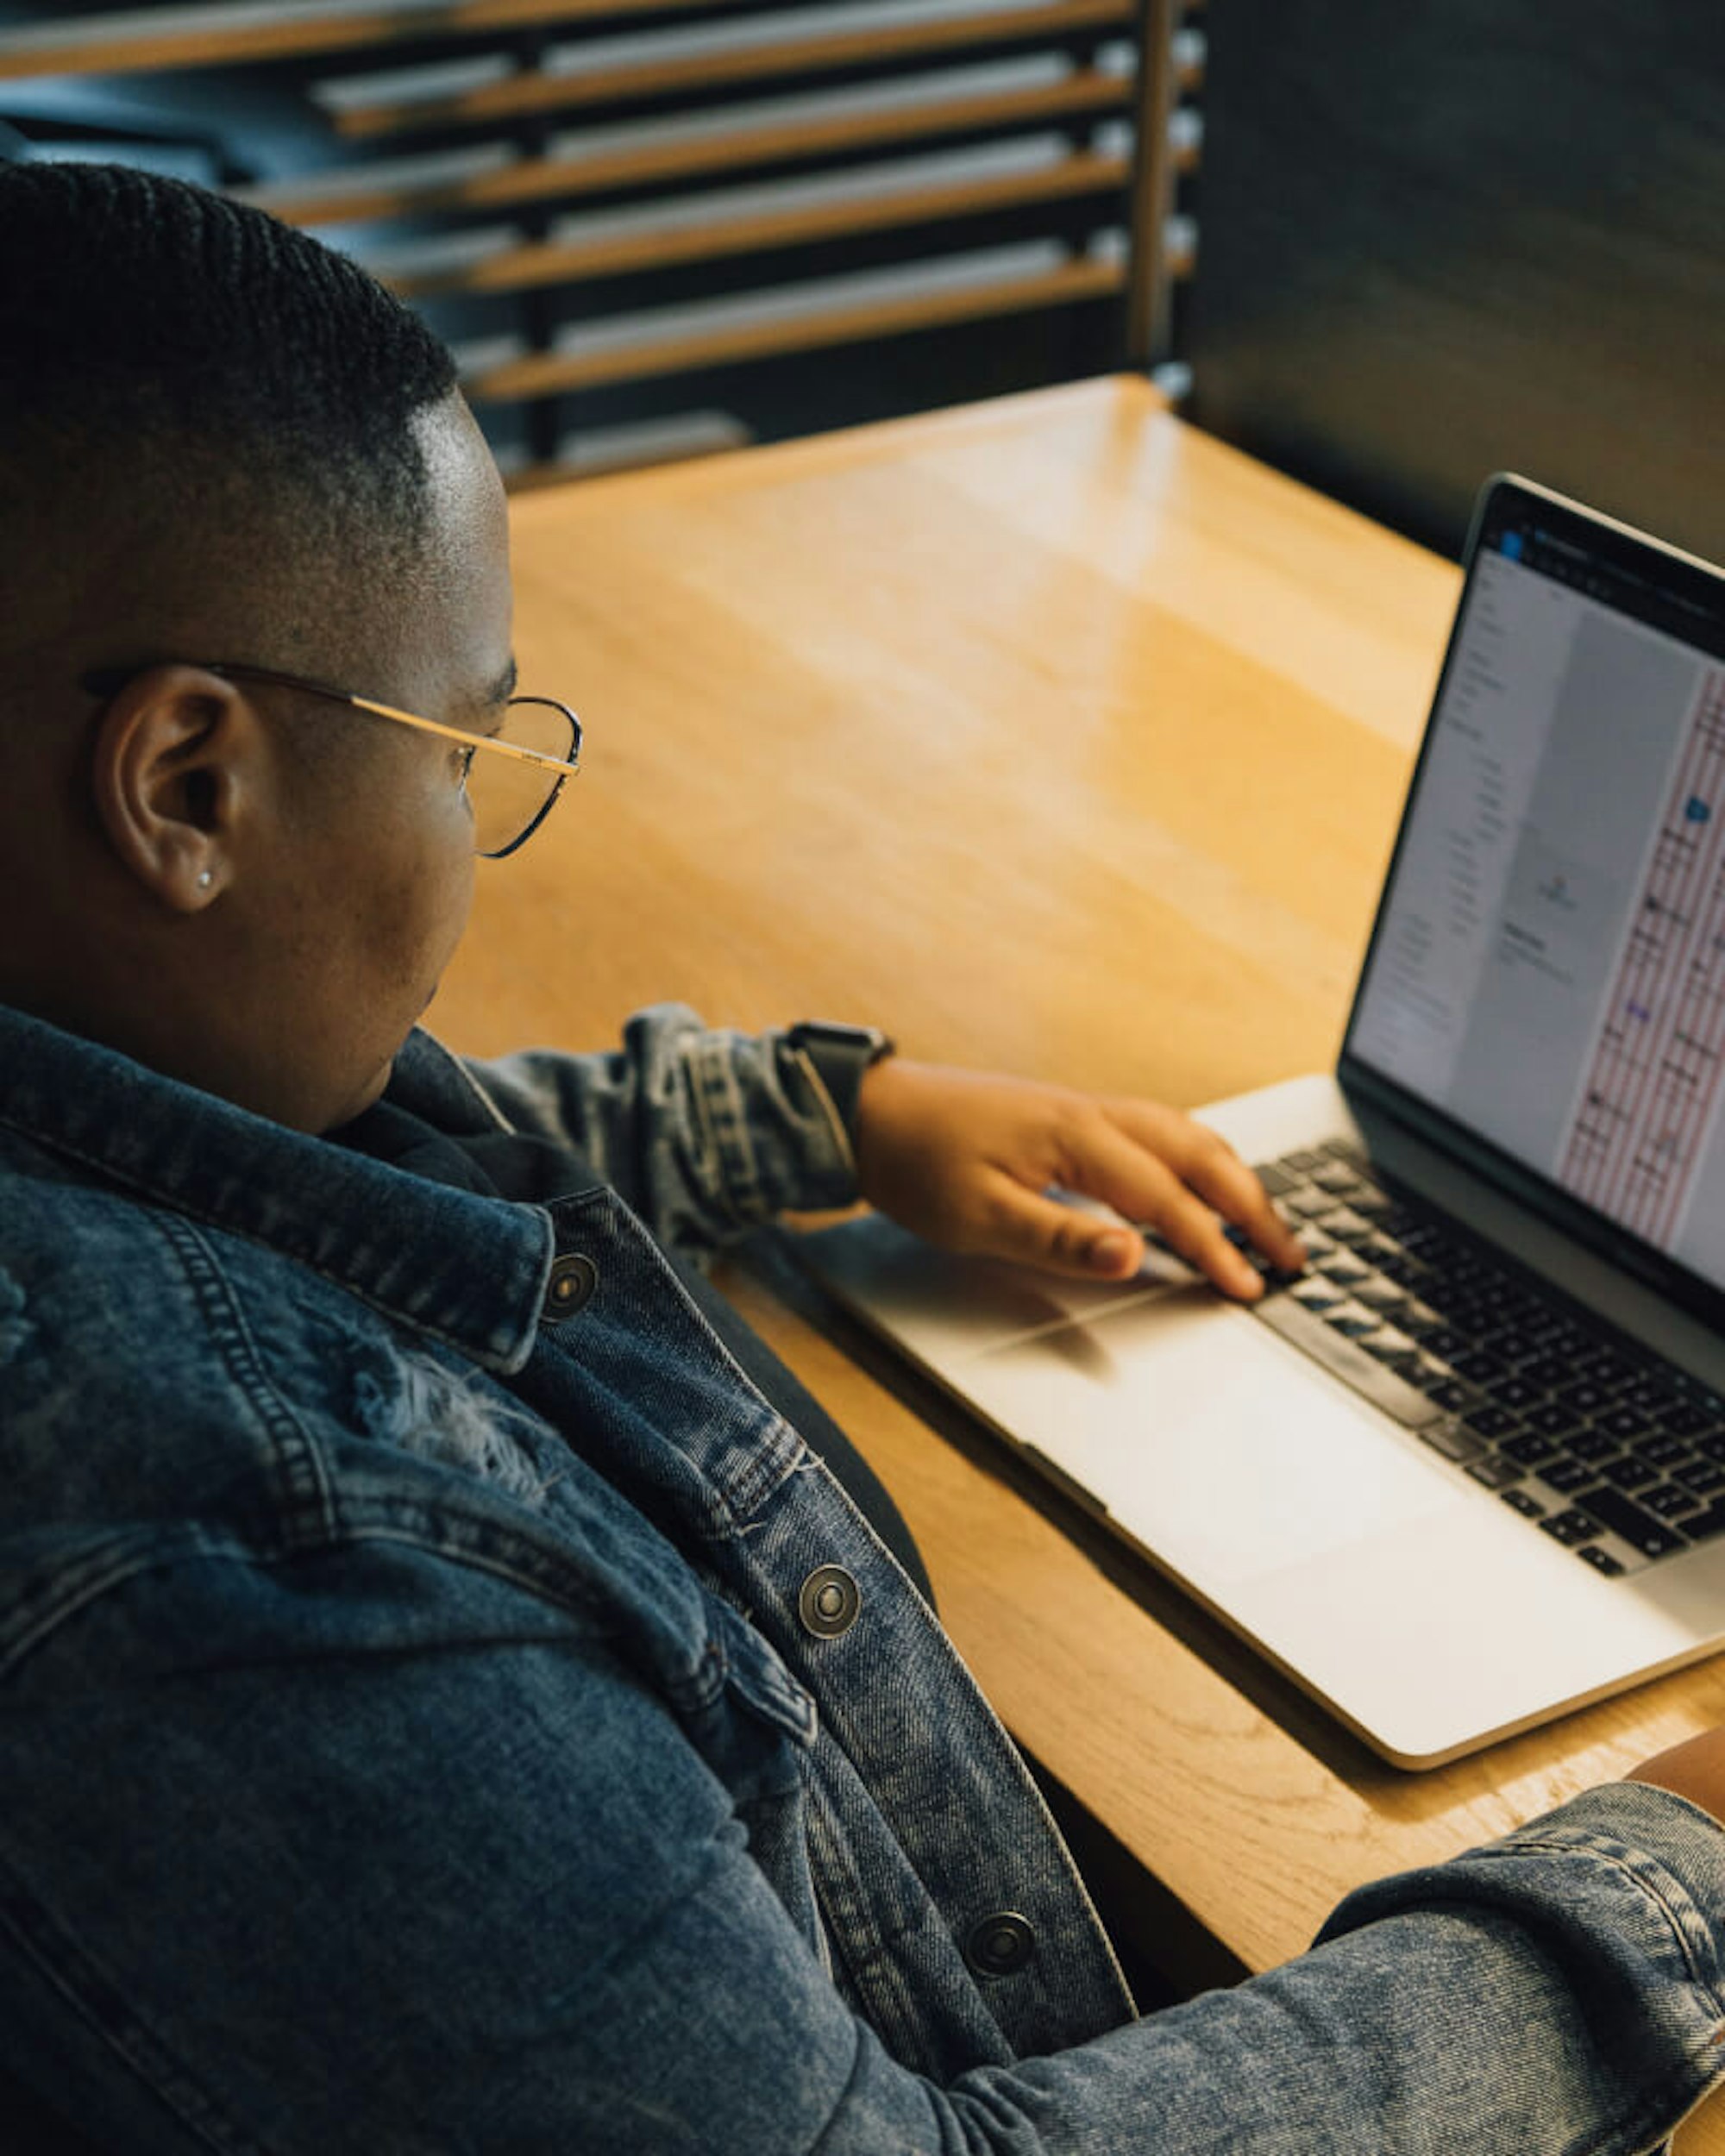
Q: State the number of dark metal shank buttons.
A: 3